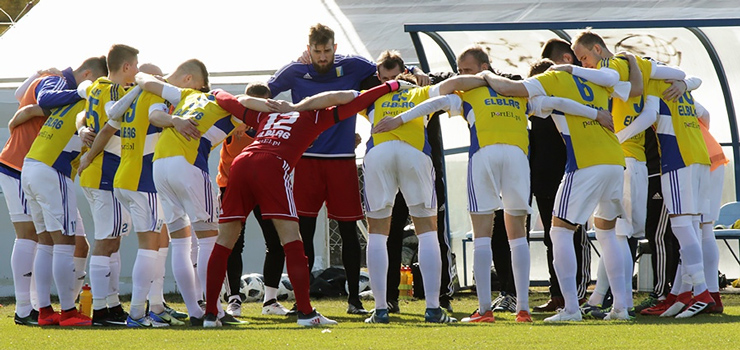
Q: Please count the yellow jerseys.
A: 9